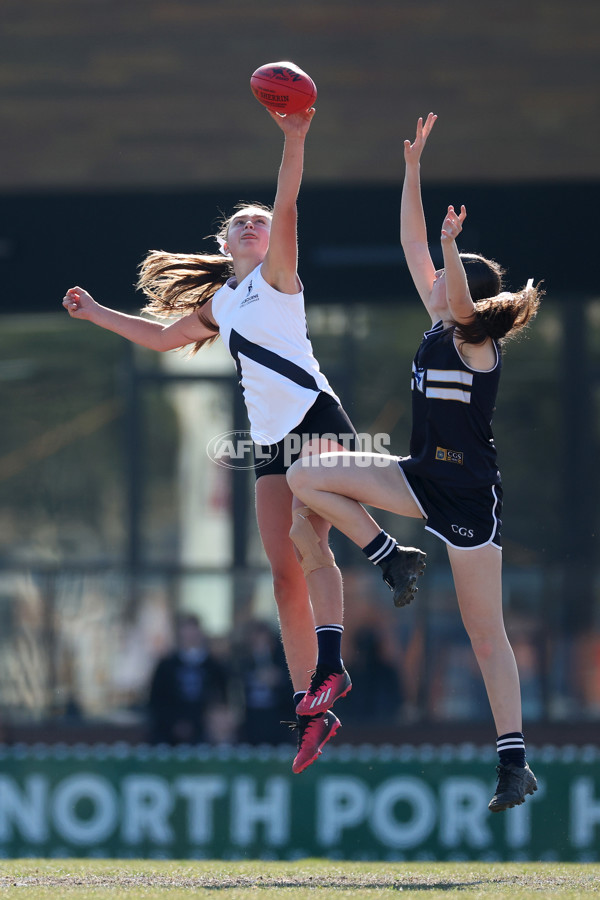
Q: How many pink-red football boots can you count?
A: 2